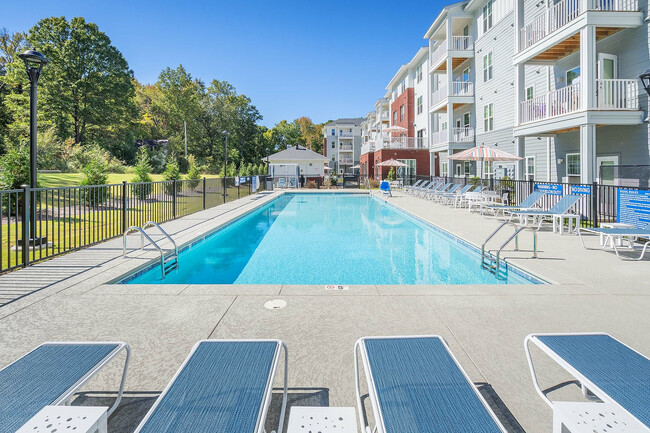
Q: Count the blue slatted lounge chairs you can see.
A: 15